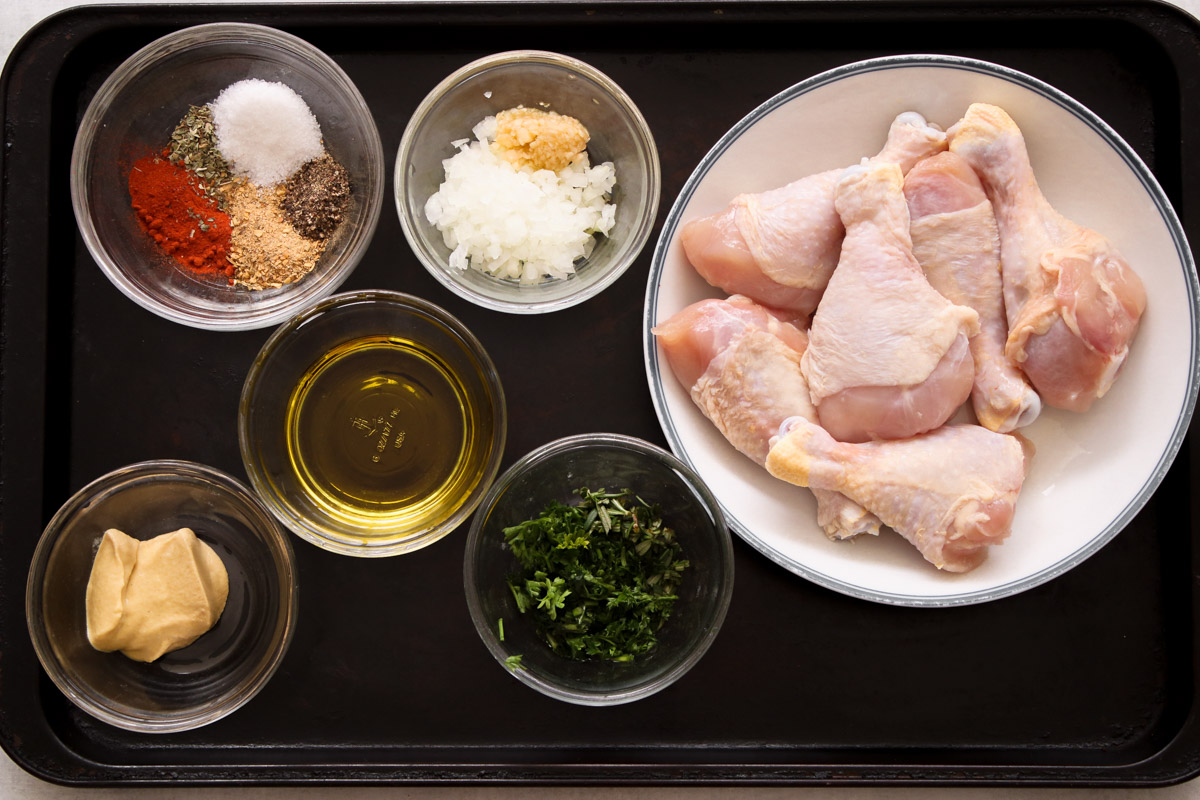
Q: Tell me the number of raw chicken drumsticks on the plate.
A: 6